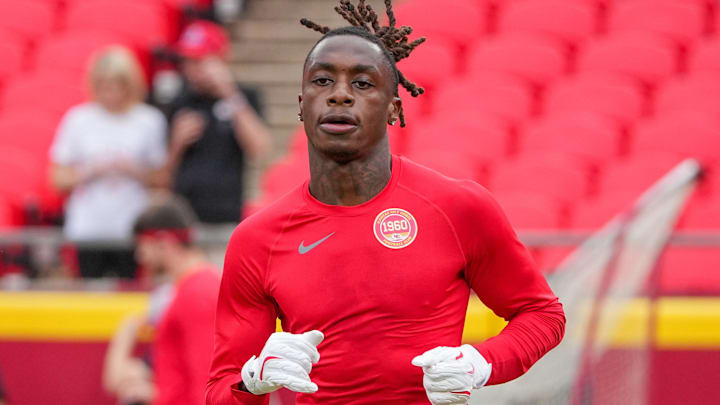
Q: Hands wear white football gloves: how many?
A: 2